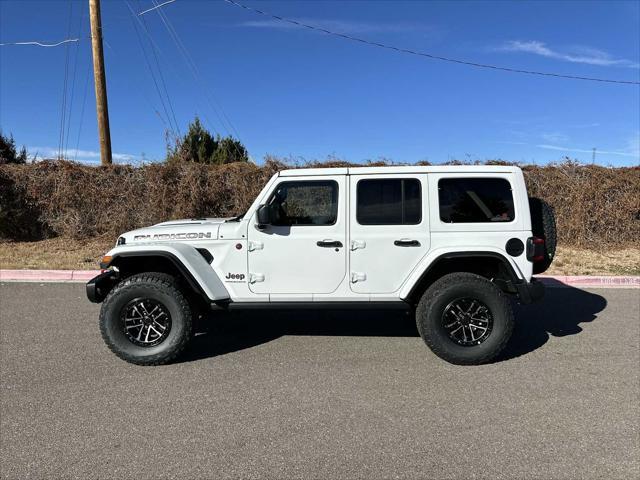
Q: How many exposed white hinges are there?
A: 4